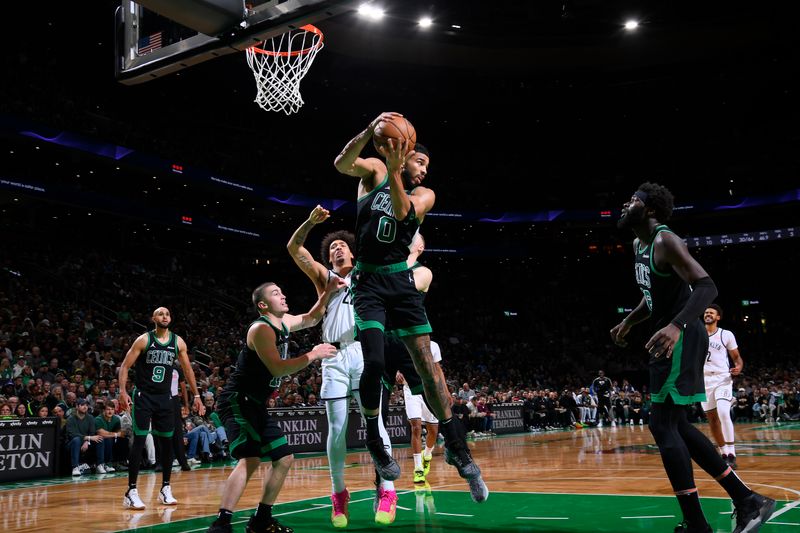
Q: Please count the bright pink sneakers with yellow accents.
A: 2